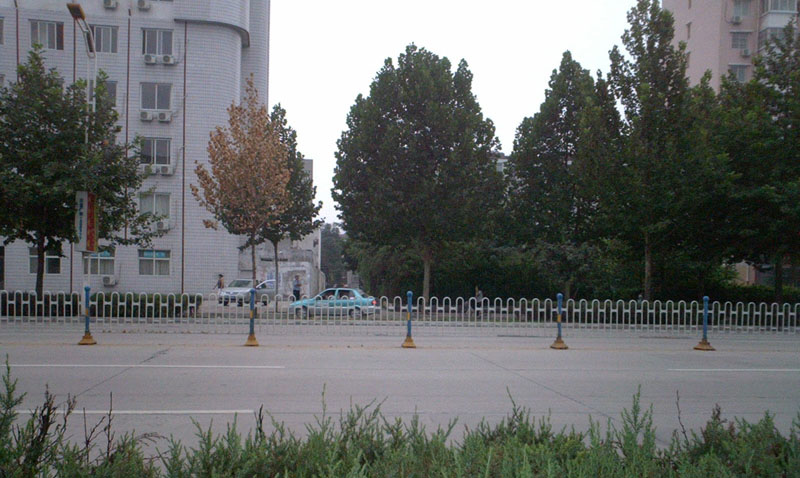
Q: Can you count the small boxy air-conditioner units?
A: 12